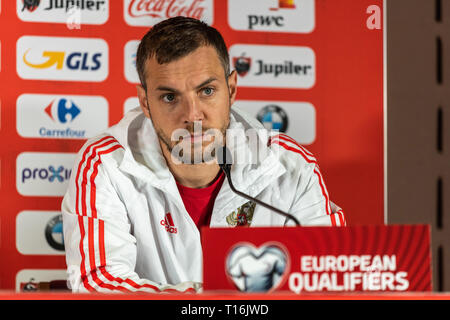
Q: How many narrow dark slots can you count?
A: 5